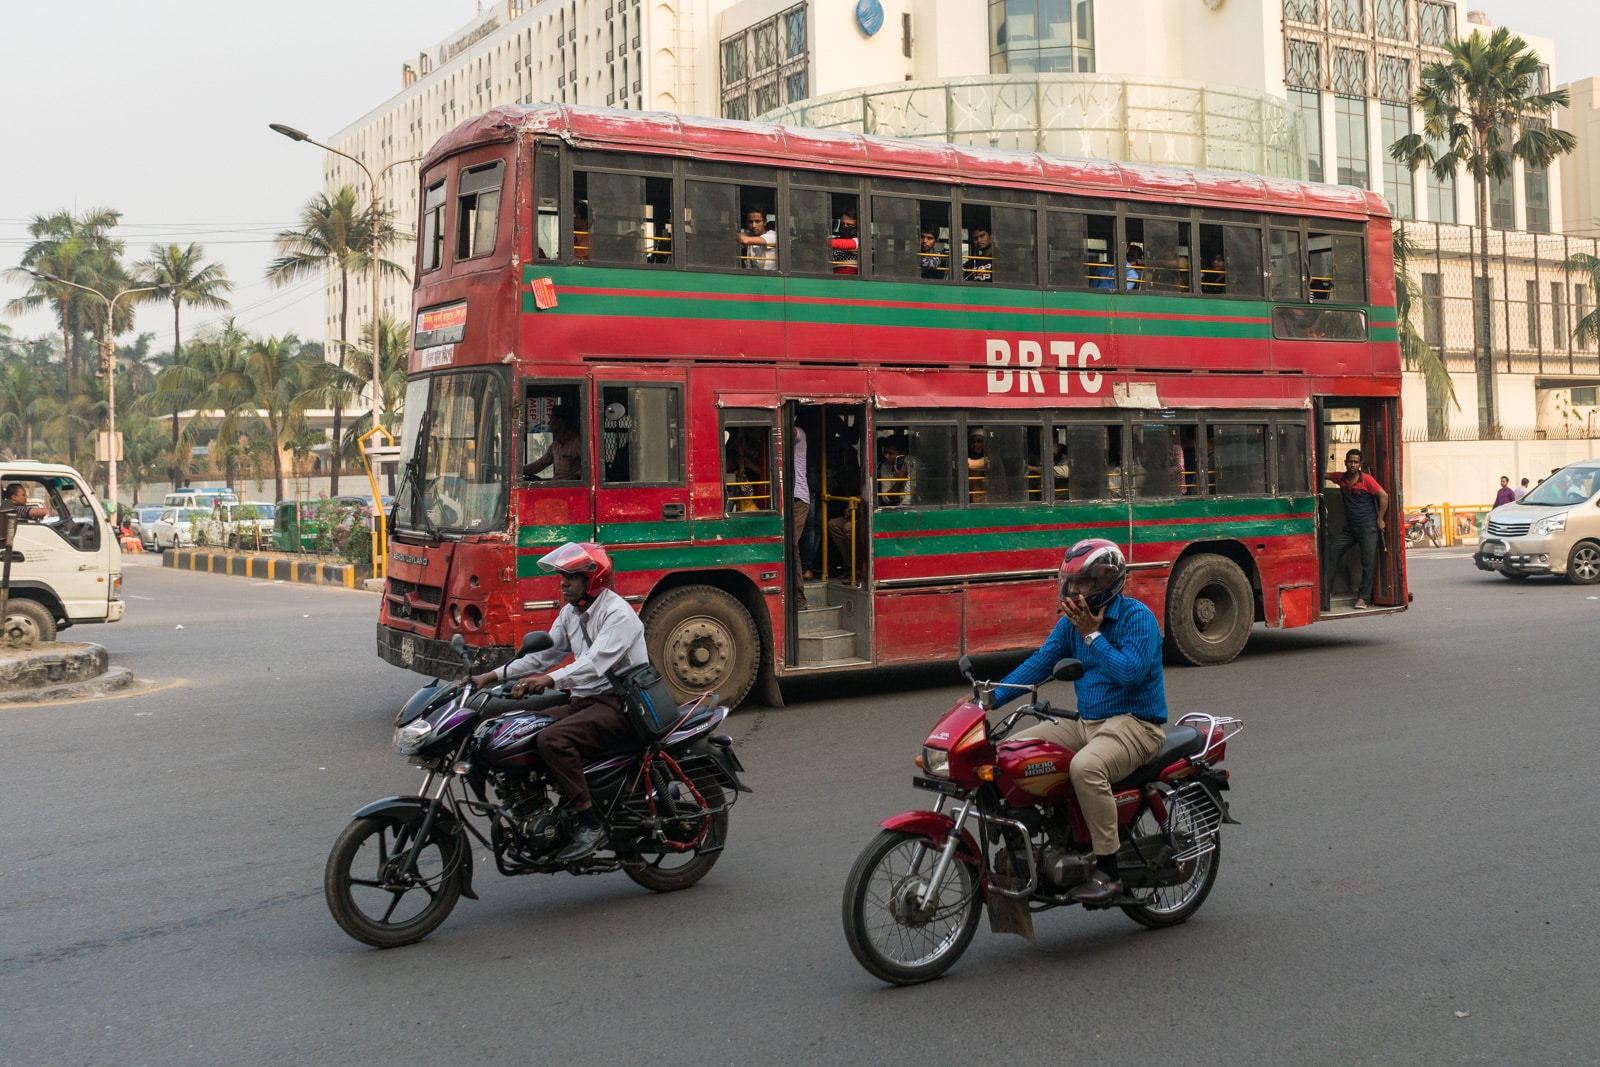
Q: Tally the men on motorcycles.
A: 2